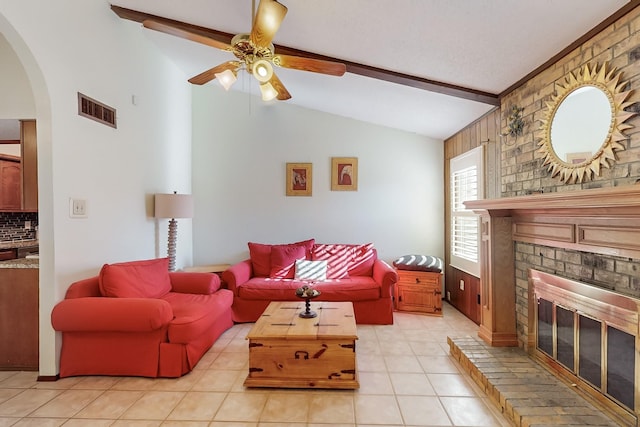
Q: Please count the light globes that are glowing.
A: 3